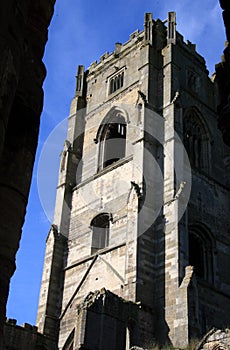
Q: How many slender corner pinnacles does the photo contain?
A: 3